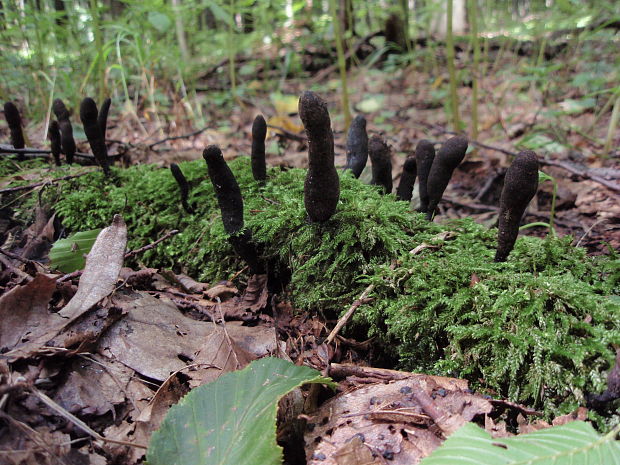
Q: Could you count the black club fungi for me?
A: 15